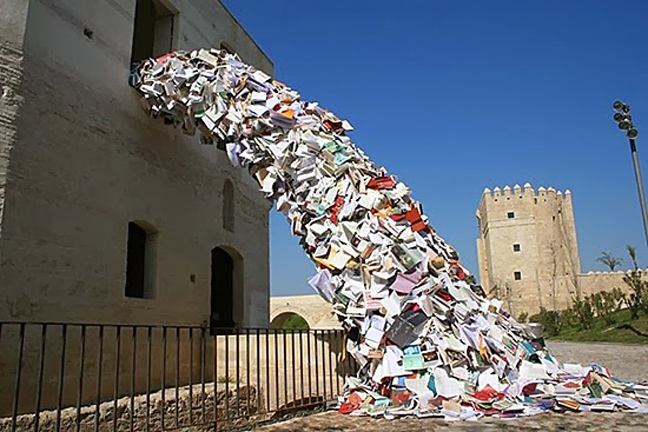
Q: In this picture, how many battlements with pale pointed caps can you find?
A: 9